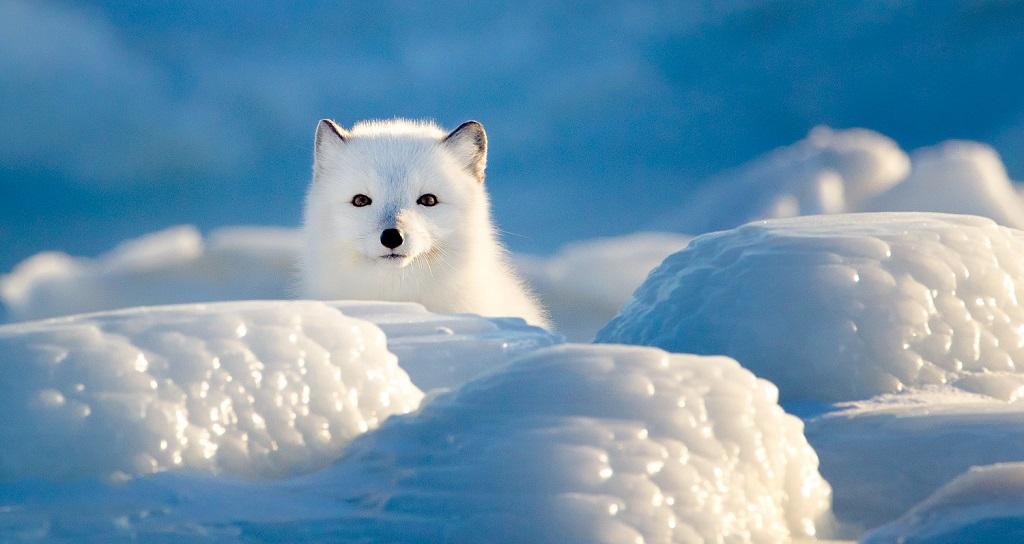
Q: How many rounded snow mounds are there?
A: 3